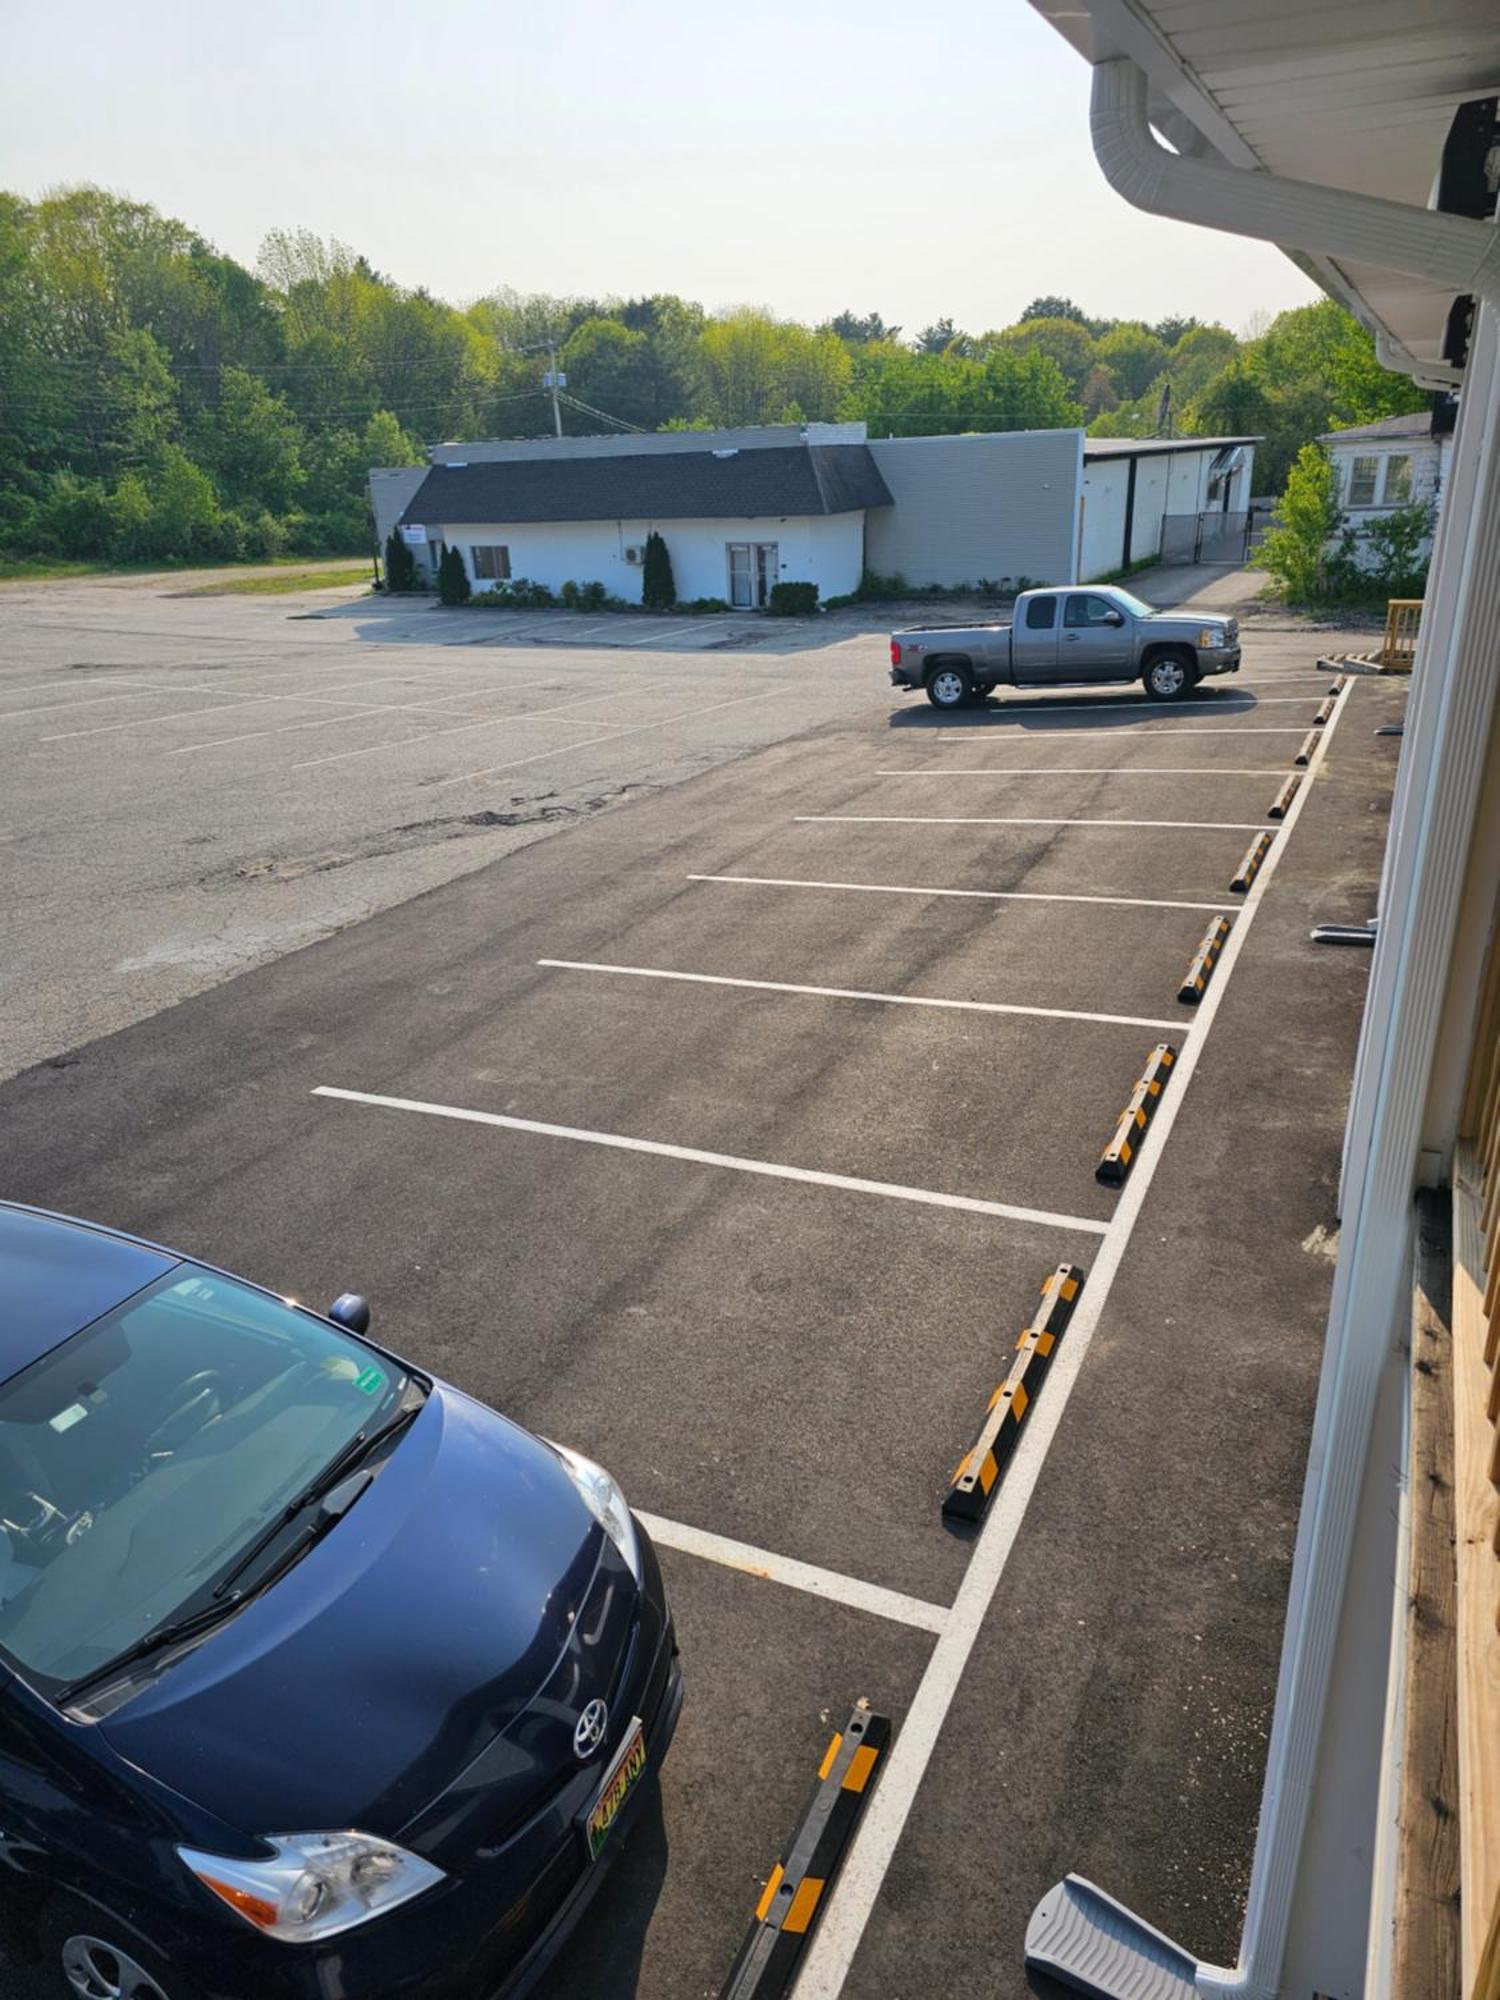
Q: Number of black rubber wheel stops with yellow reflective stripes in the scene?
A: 9